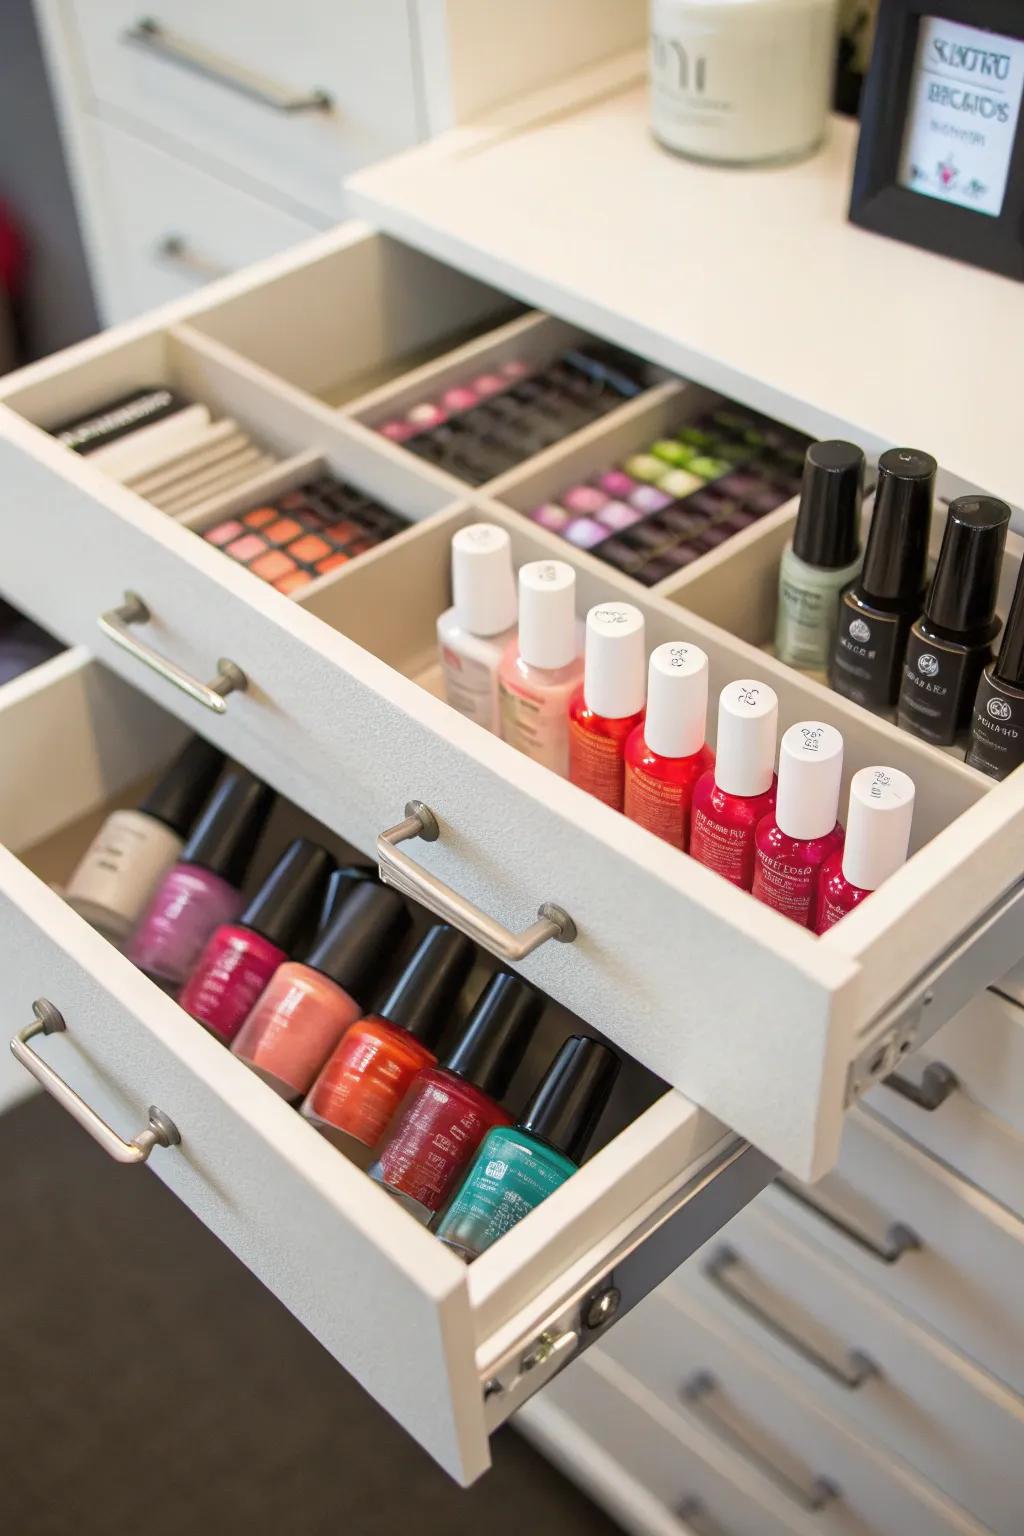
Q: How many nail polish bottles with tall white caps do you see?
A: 7